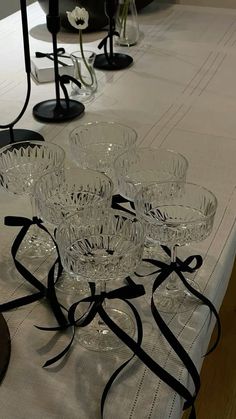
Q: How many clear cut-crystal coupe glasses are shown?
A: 6